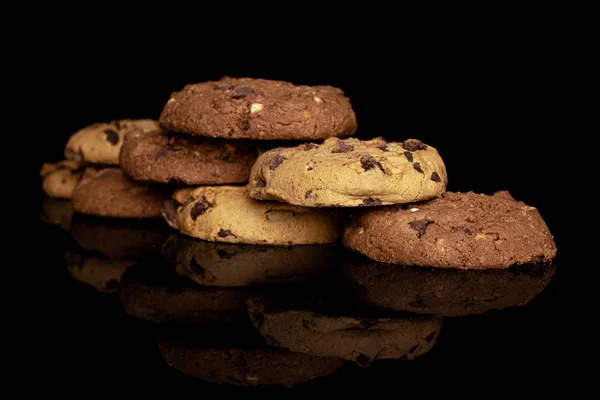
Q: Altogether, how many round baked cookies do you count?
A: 8